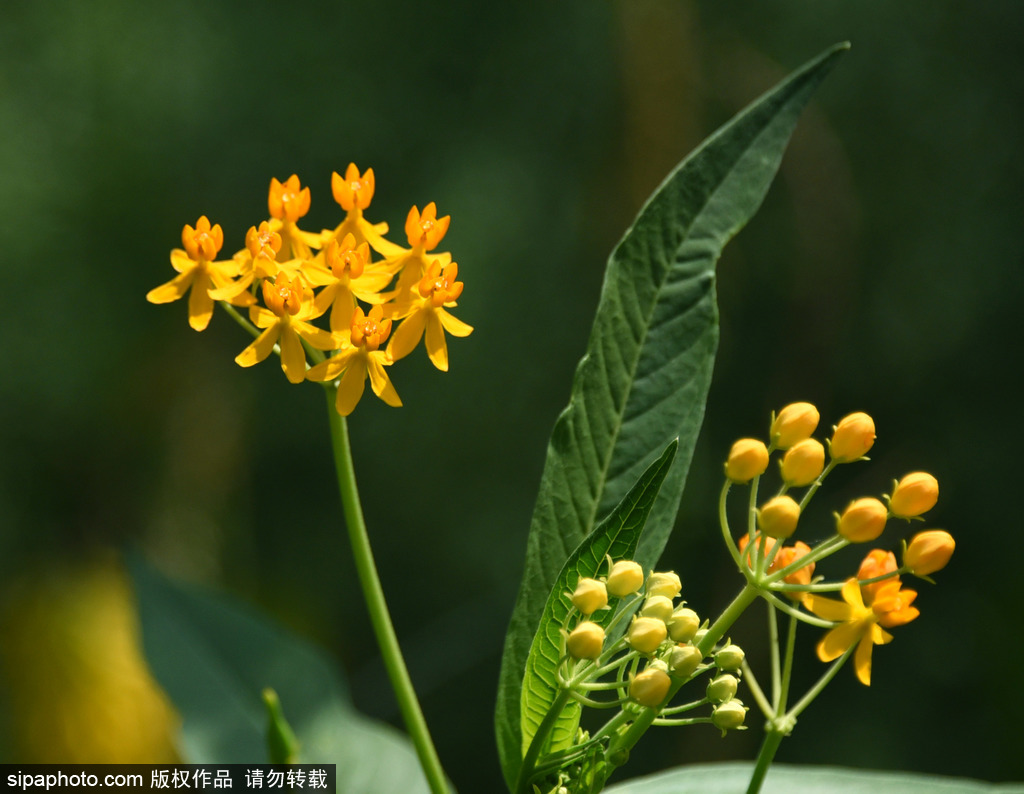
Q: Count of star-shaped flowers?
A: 10